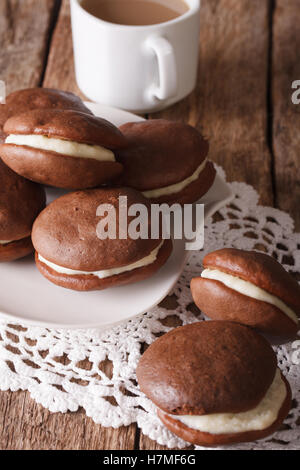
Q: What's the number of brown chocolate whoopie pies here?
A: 7